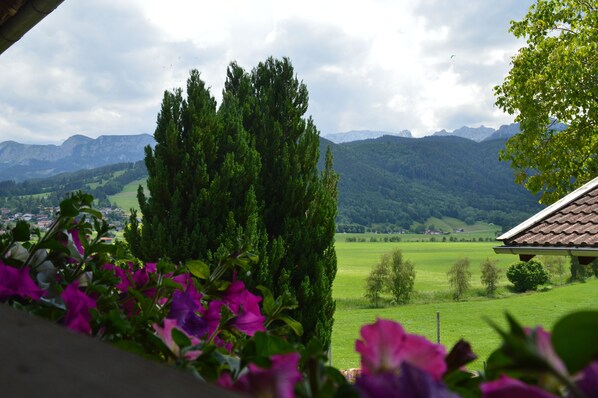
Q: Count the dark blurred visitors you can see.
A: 0